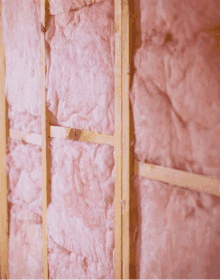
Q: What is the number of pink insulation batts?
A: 6